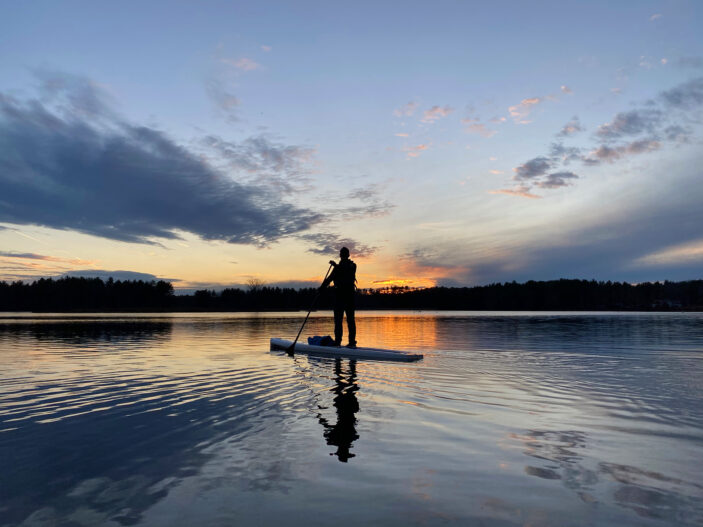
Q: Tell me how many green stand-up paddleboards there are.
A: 0